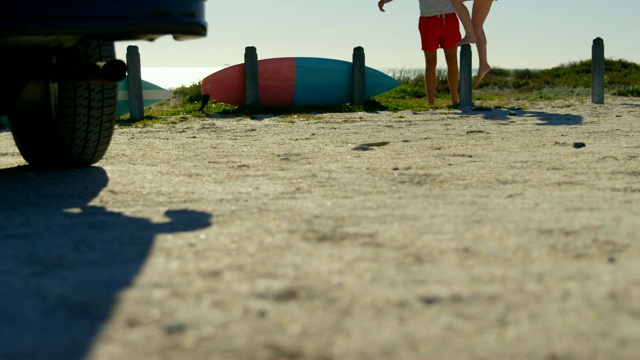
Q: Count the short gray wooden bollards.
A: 5